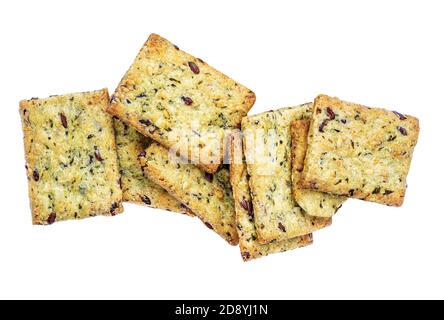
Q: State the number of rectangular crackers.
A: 8